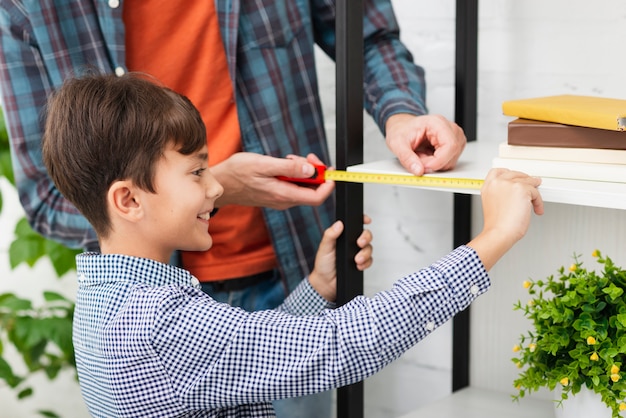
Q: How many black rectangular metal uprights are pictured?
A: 2